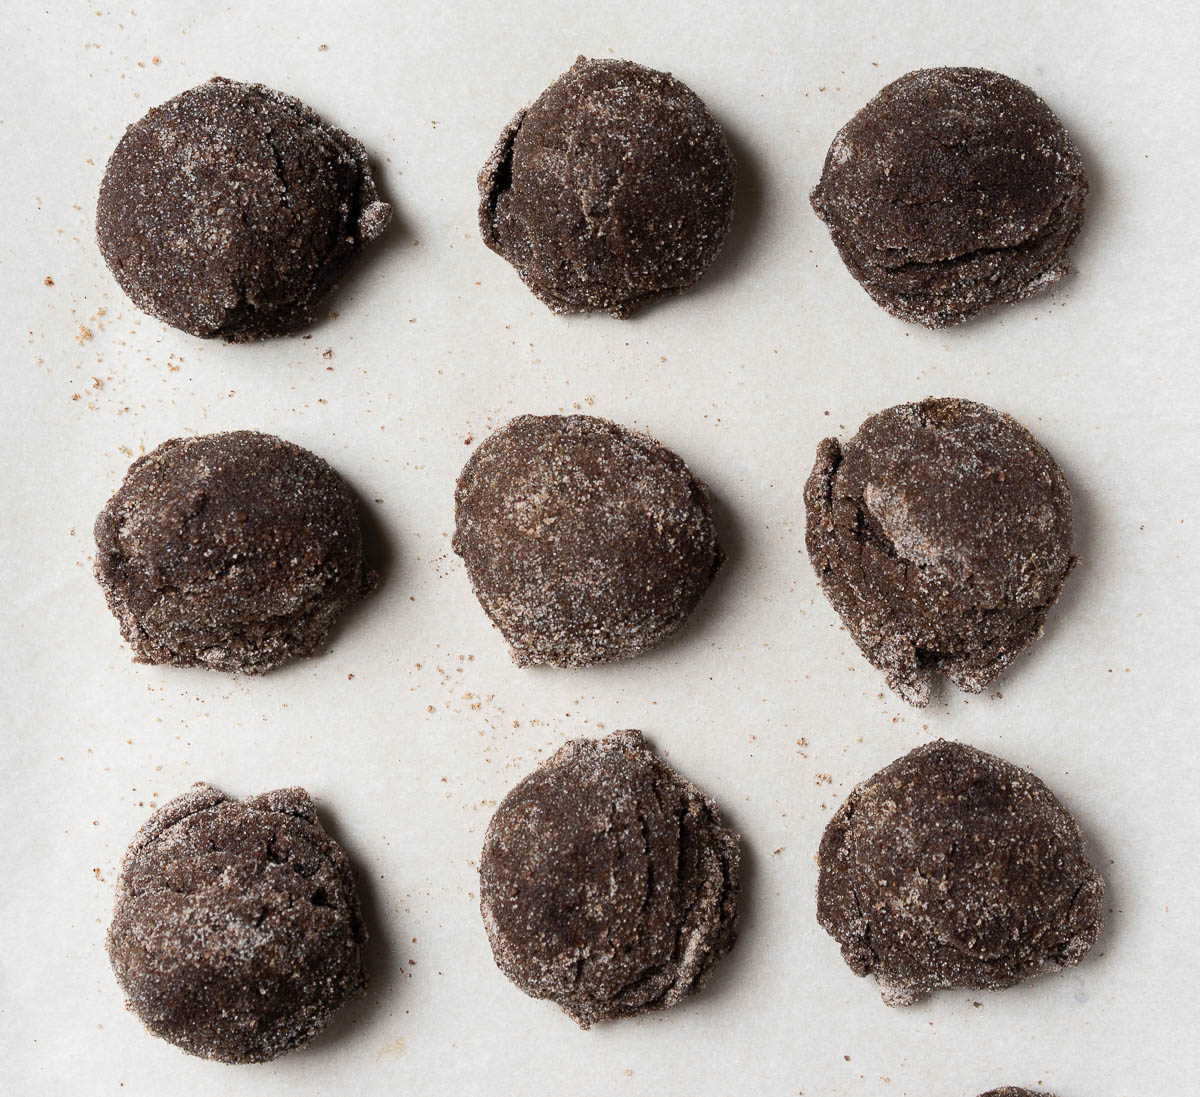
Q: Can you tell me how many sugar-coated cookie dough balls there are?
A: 9